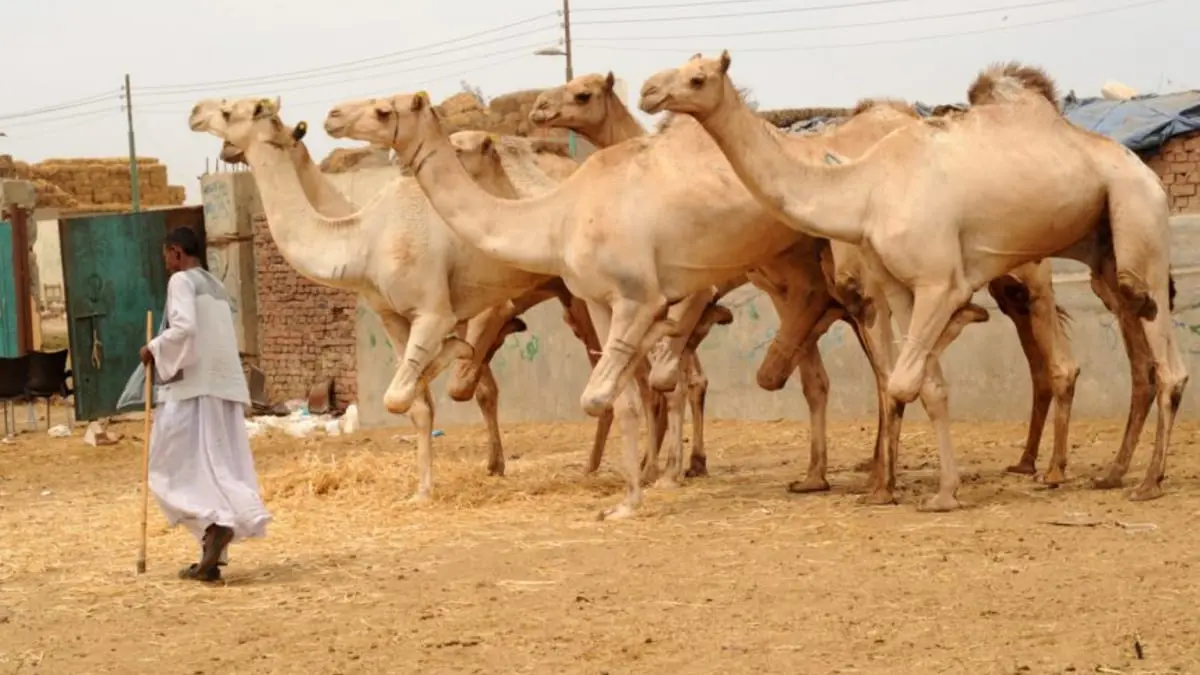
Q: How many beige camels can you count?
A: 6